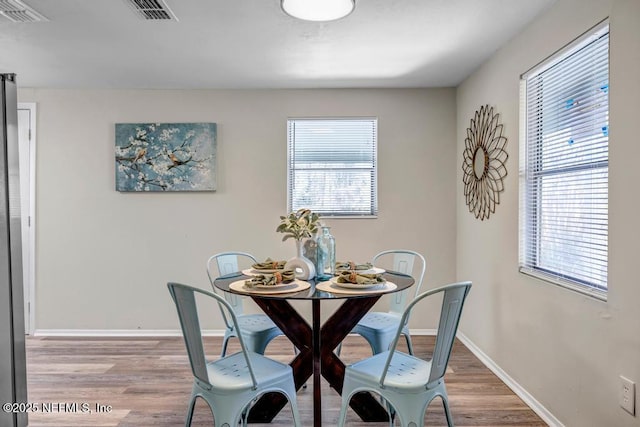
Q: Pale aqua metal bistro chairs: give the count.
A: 4